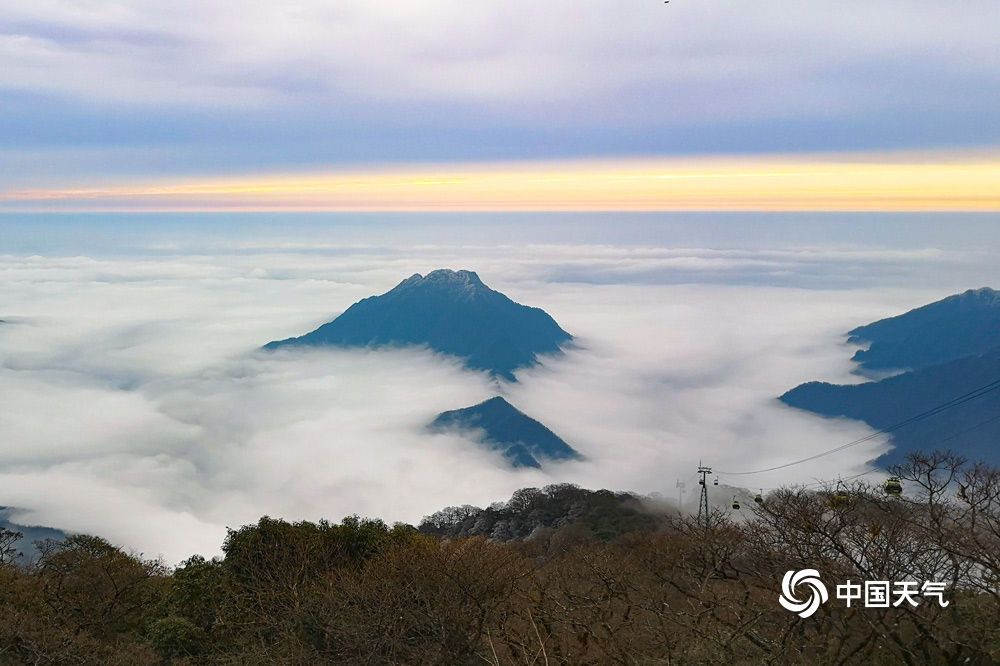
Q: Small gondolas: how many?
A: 6